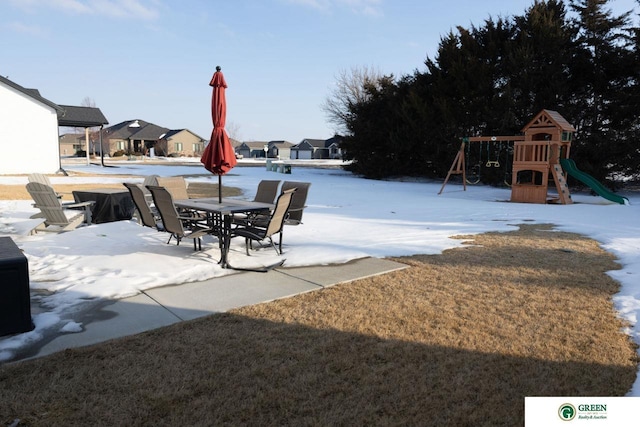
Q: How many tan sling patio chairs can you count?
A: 6